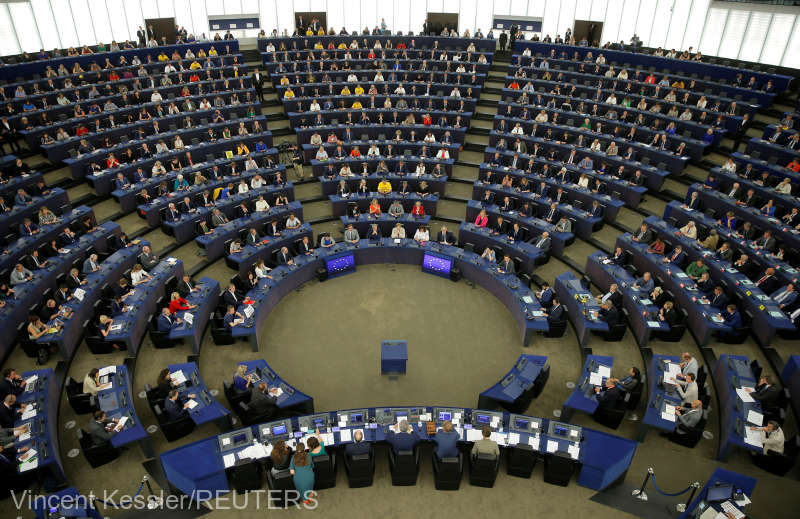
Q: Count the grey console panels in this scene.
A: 9